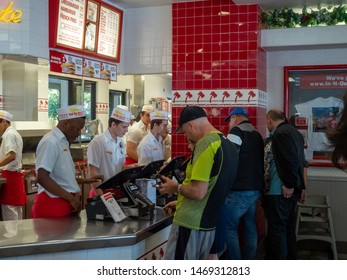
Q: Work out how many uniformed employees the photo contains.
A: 5